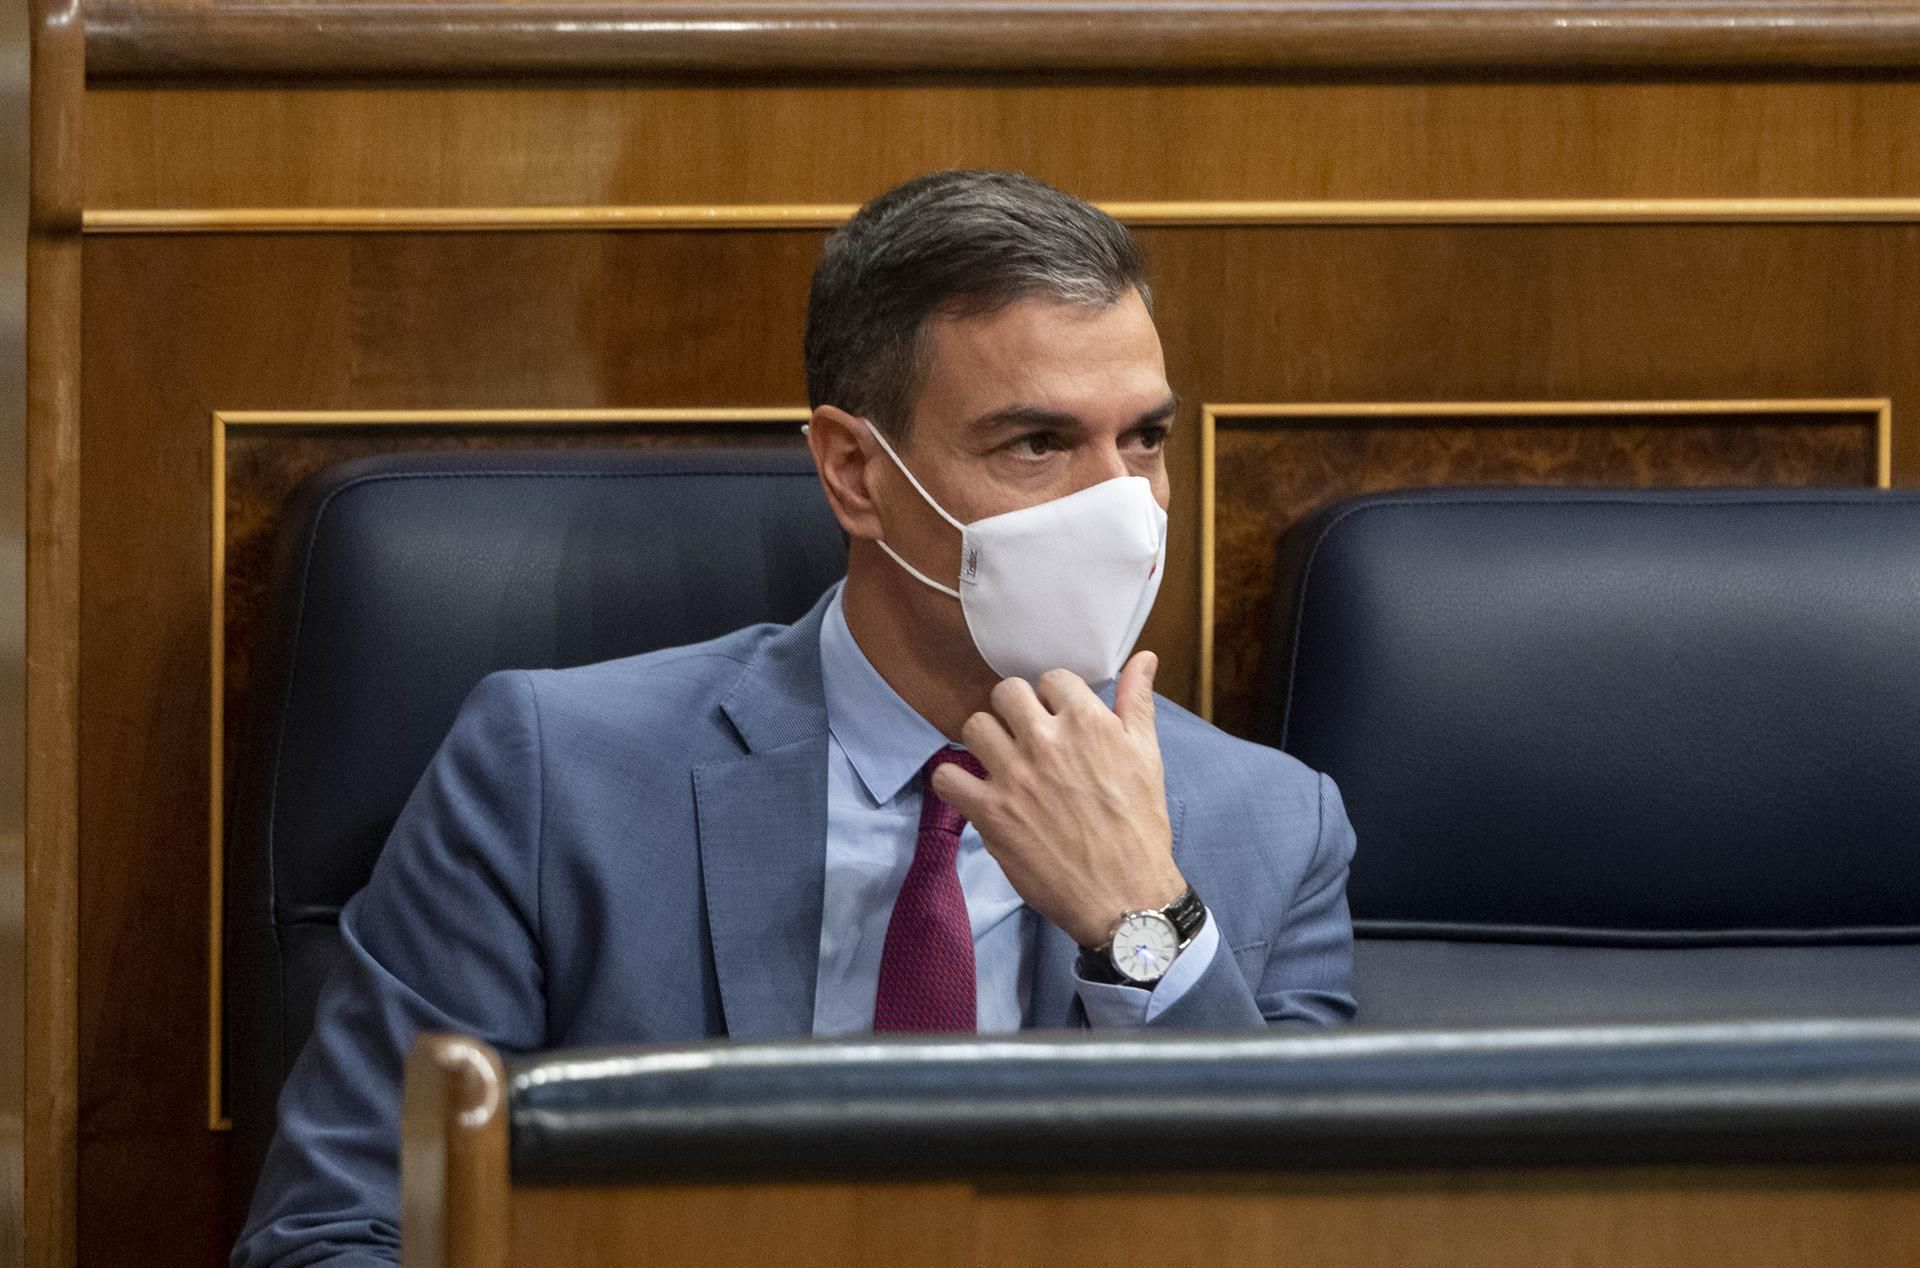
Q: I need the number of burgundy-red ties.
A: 1